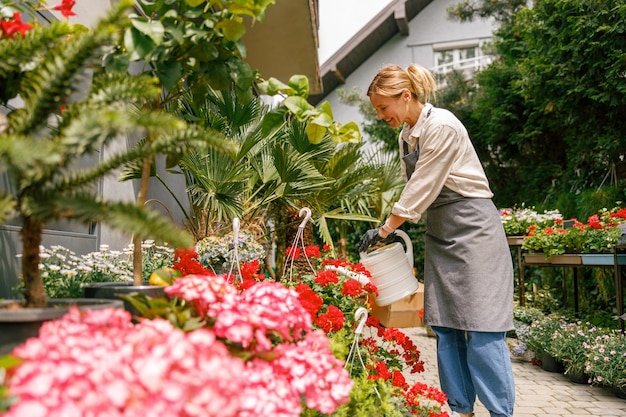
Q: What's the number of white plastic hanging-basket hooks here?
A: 3